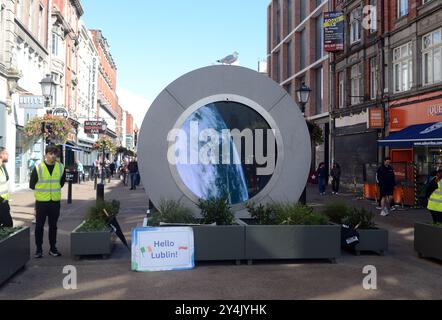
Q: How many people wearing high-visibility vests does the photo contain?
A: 3